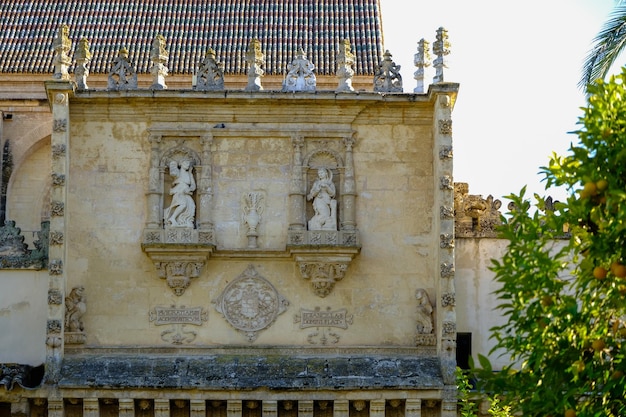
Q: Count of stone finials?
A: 11